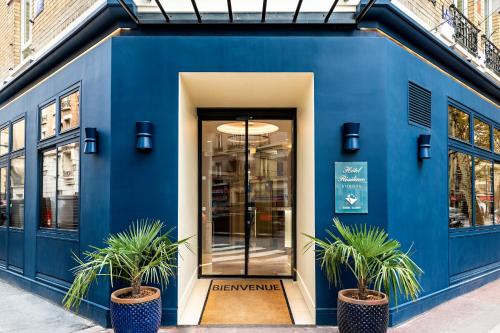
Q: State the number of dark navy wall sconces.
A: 4